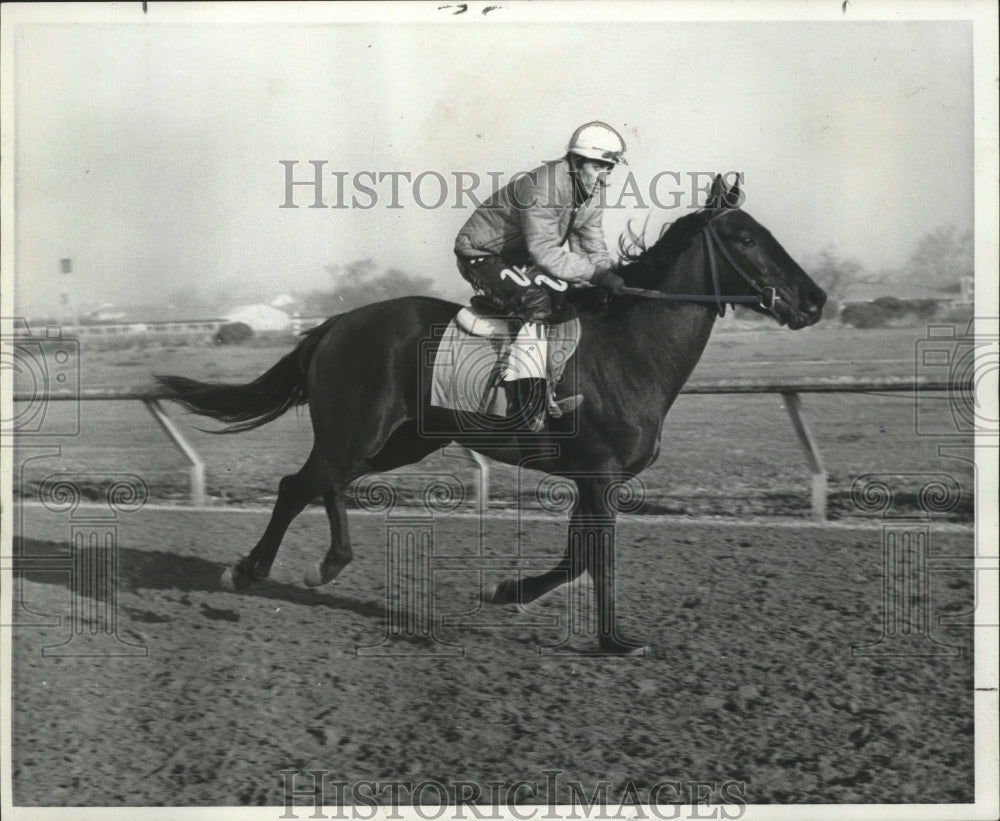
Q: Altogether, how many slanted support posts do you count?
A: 3